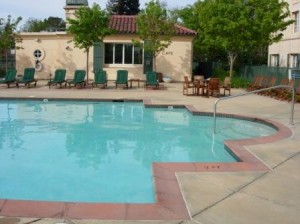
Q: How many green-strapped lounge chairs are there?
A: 7